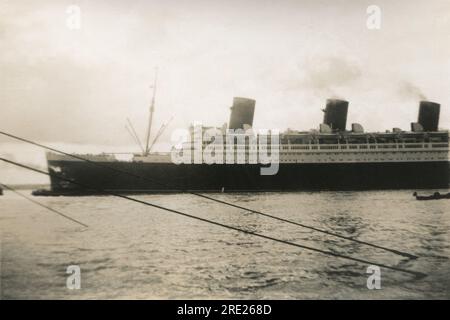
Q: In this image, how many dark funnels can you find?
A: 3